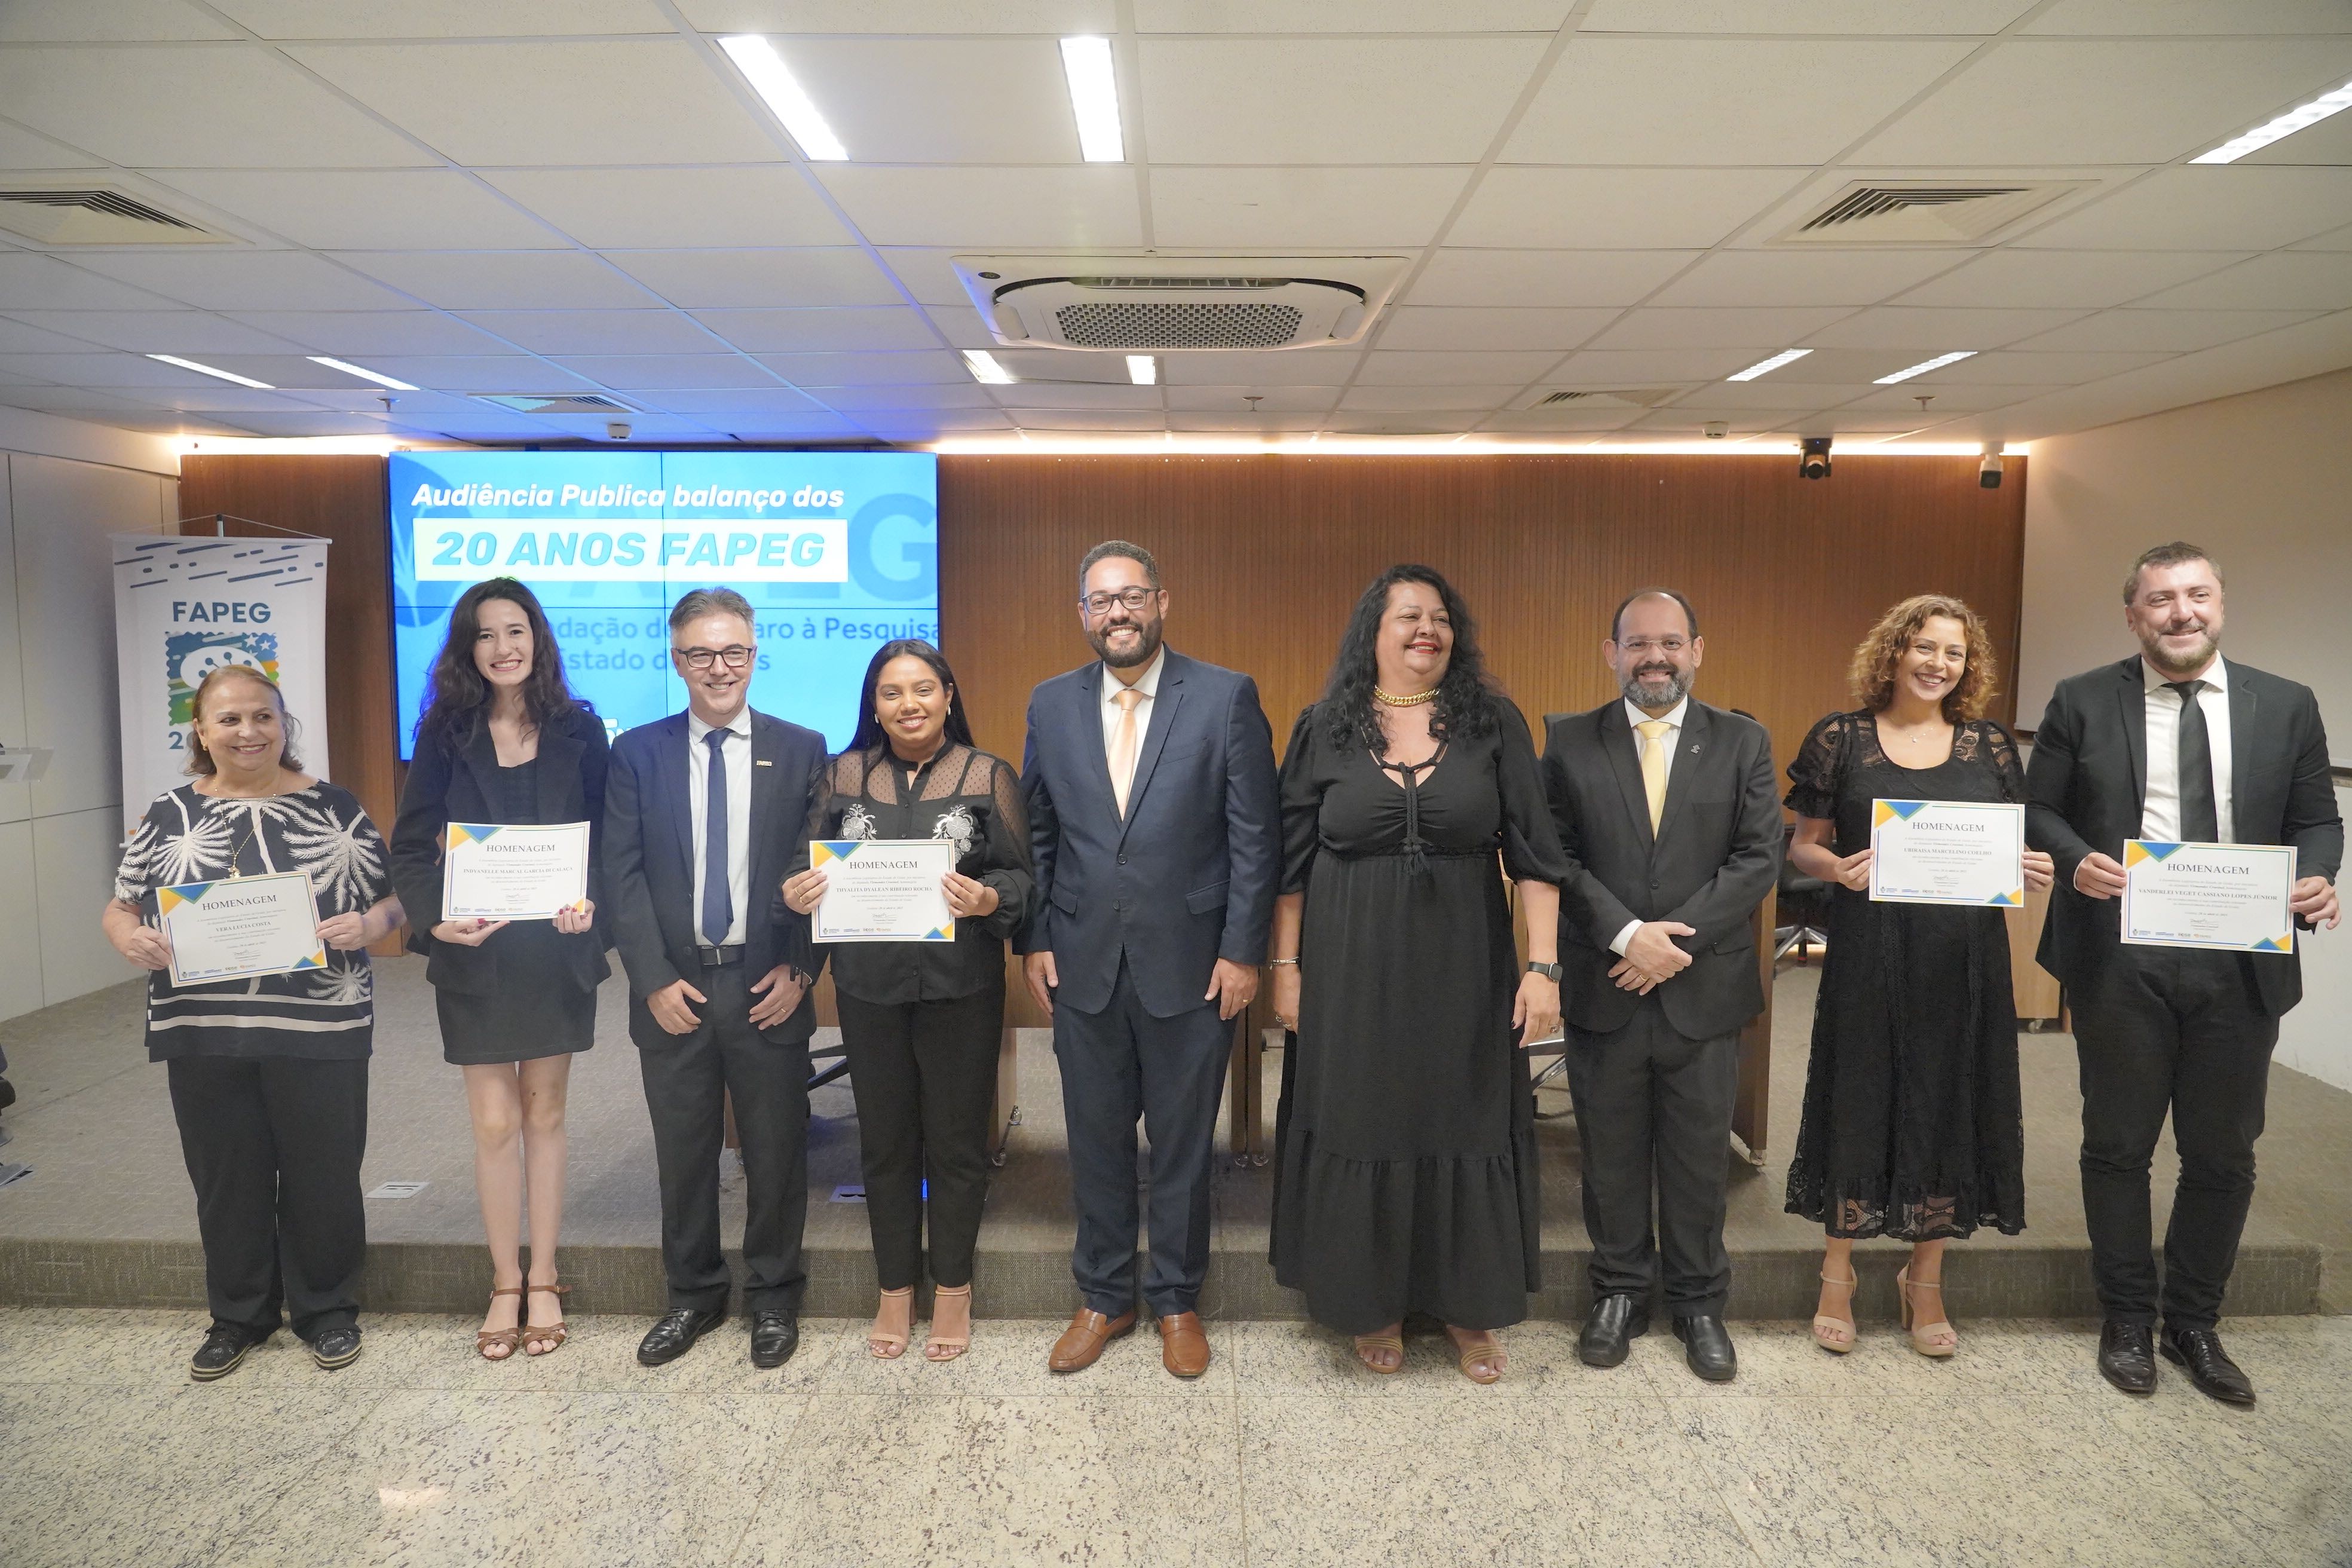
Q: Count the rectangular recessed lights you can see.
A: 9